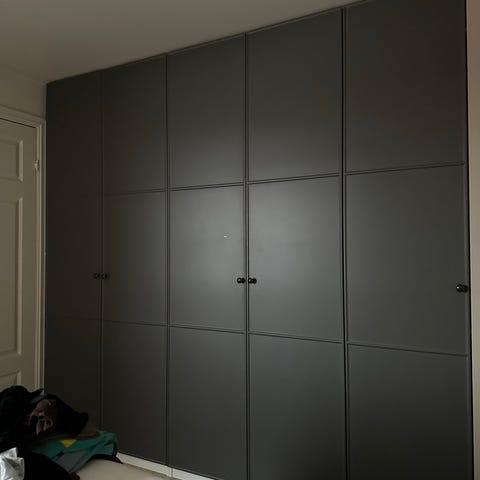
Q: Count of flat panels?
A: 15